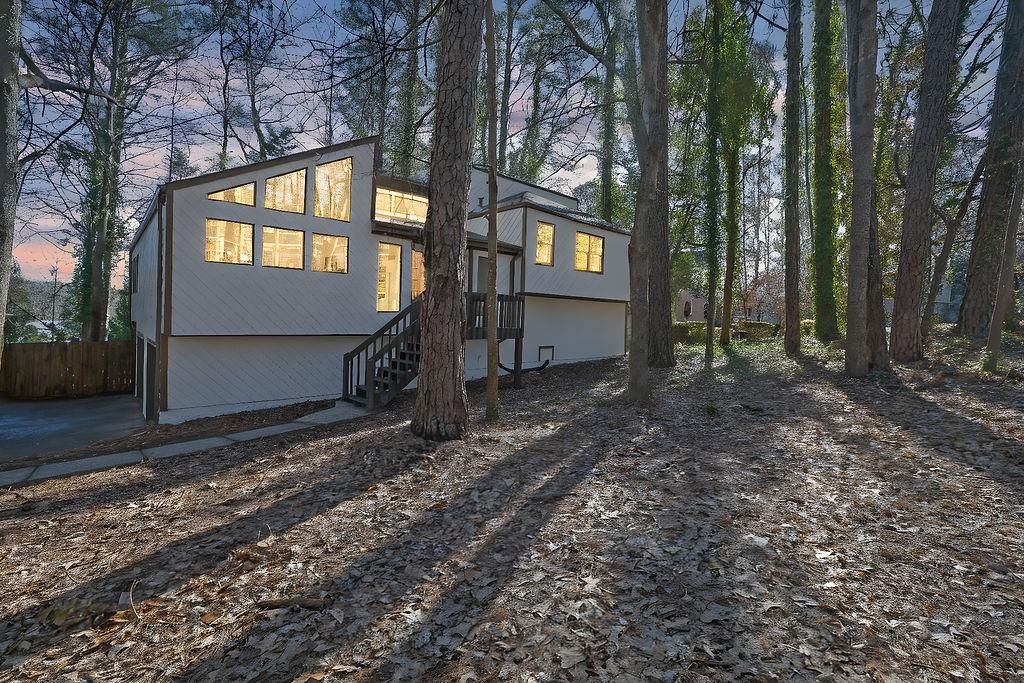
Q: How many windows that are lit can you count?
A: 10